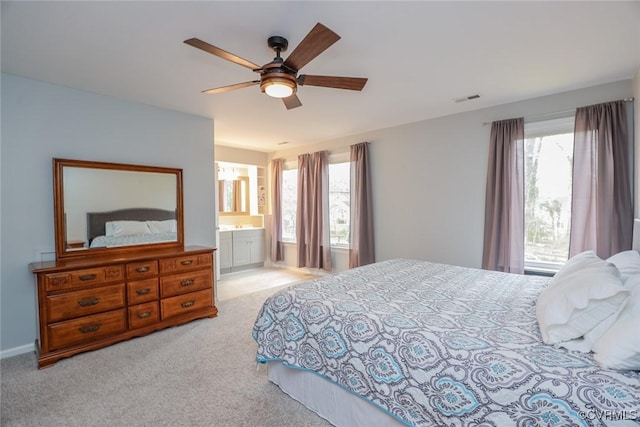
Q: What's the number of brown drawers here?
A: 9